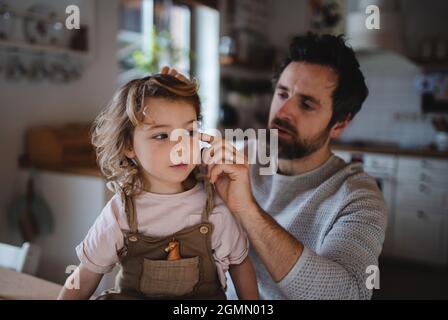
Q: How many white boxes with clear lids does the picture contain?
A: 0